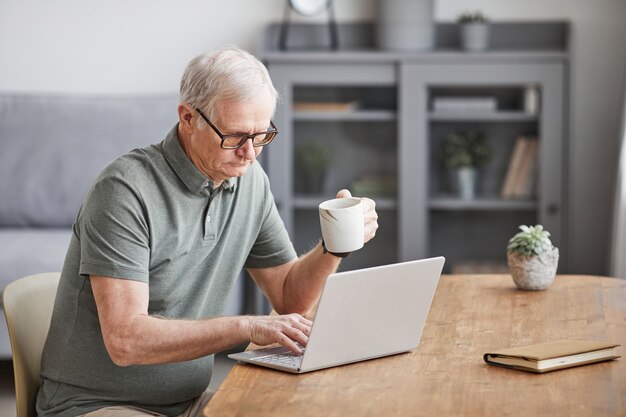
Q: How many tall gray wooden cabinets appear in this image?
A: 1